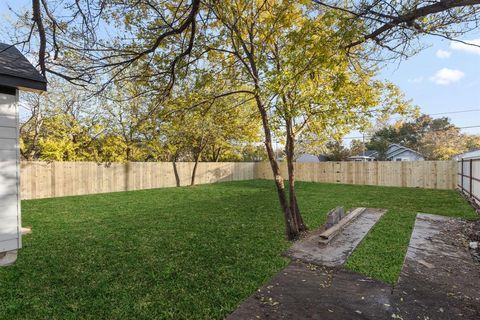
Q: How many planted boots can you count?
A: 0